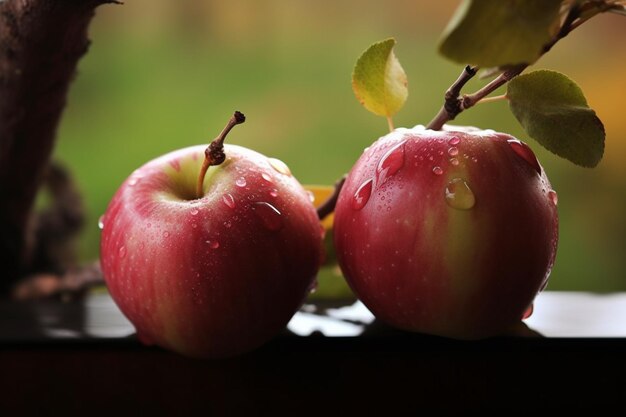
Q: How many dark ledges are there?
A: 1